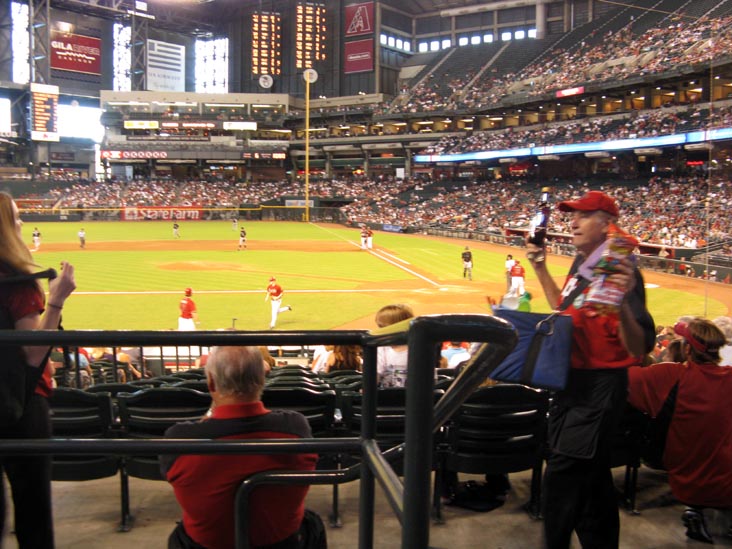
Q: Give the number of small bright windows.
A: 13